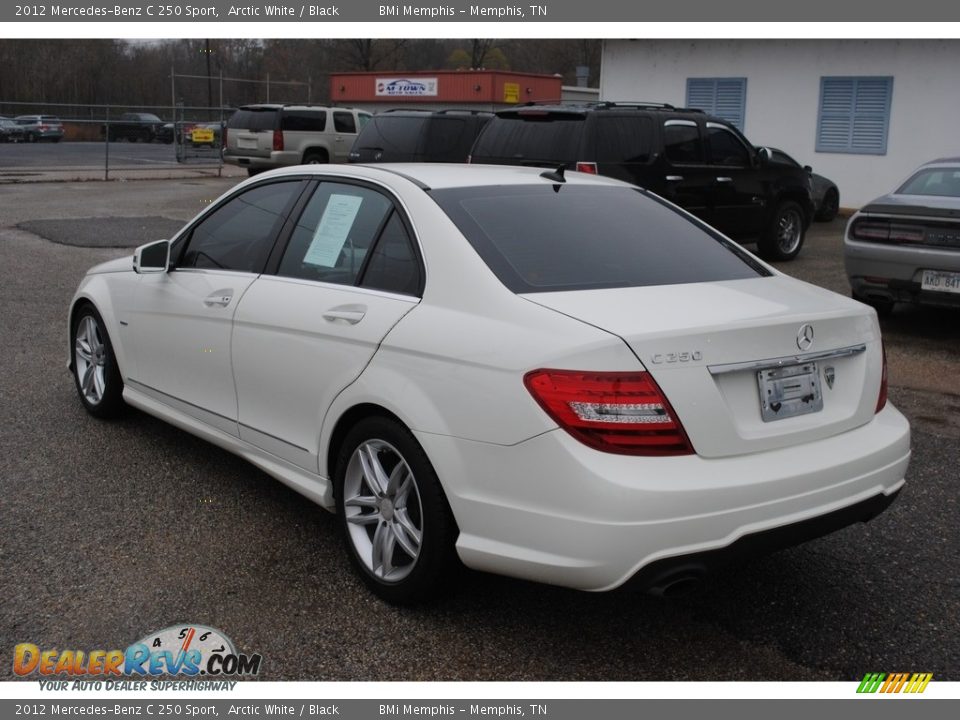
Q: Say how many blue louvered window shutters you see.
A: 2